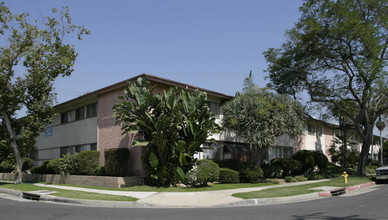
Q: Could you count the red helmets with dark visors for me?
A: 0